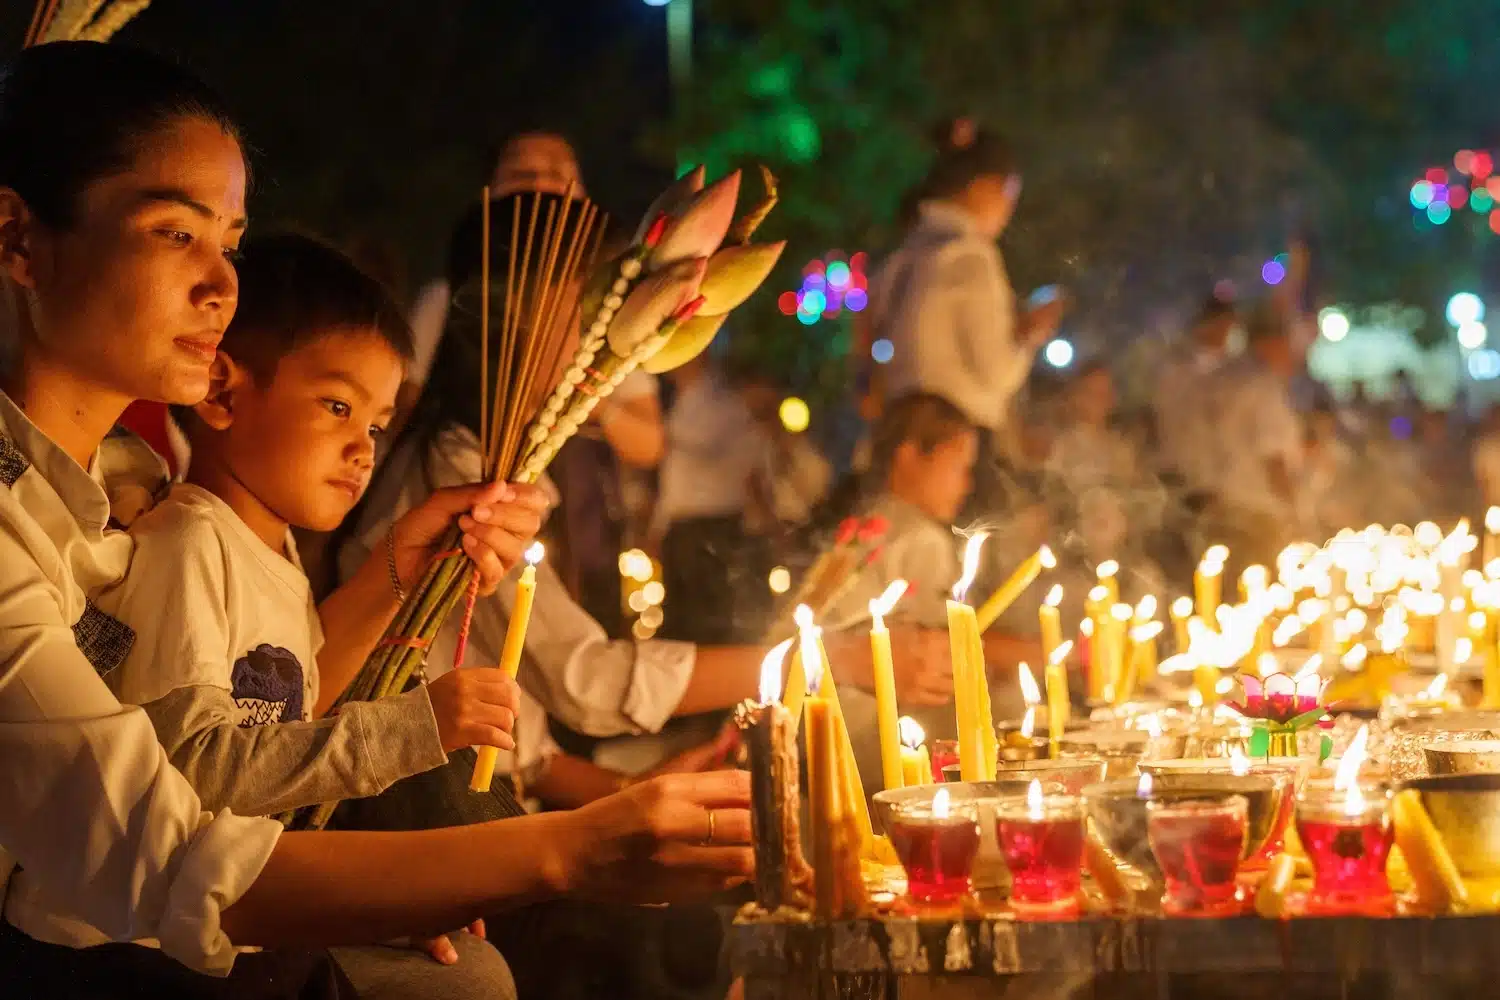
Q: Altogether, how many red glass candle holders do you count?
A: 4